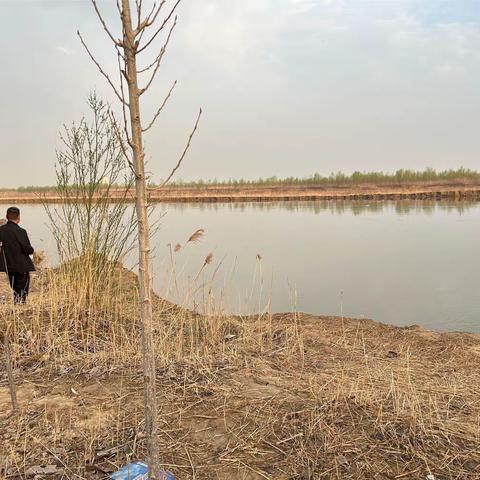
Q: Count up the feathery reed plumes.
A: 4